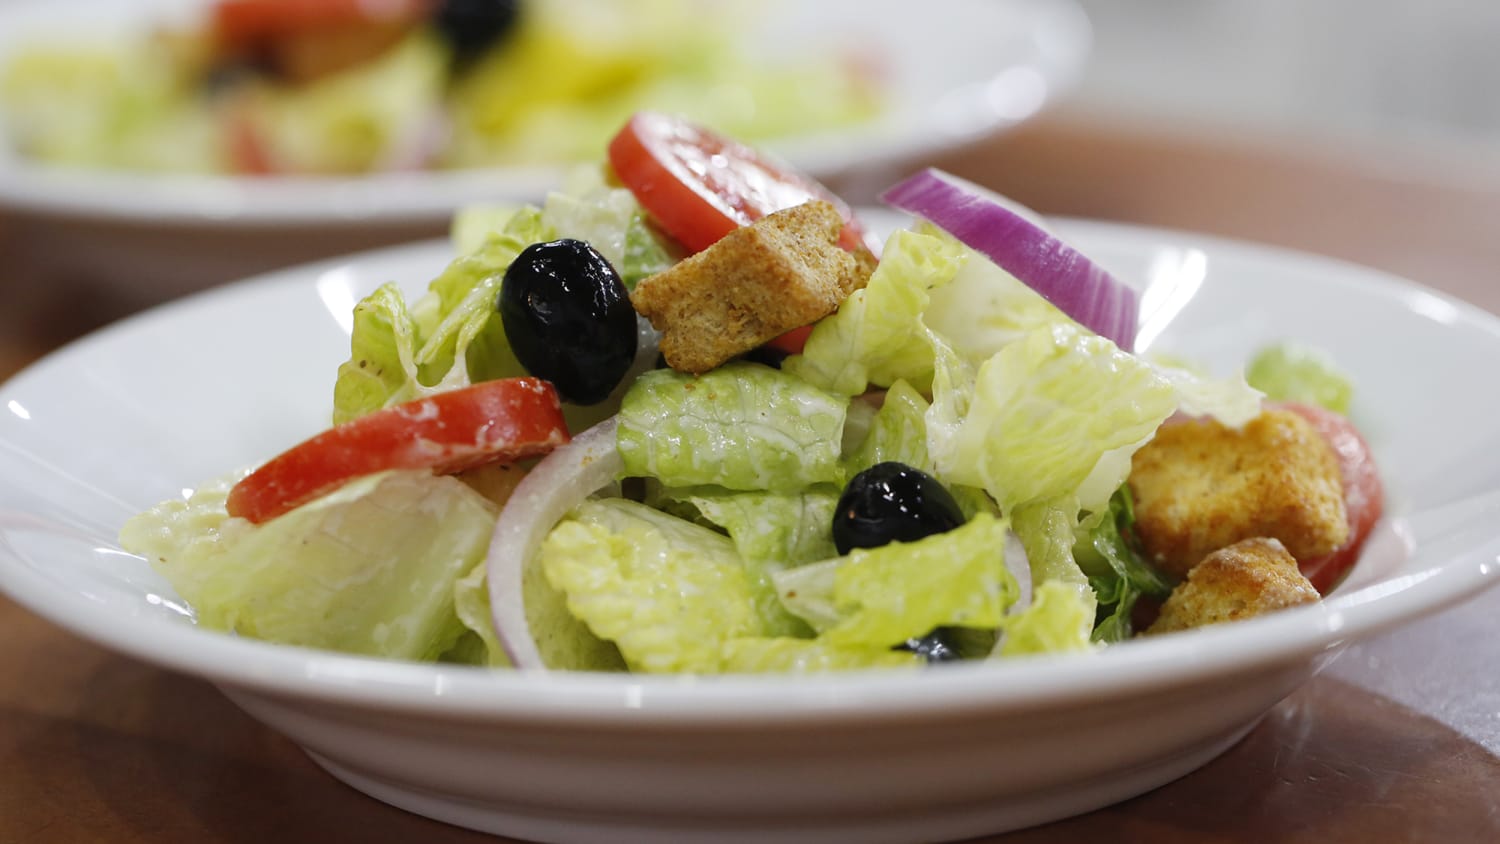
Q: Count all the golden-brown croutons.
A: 3